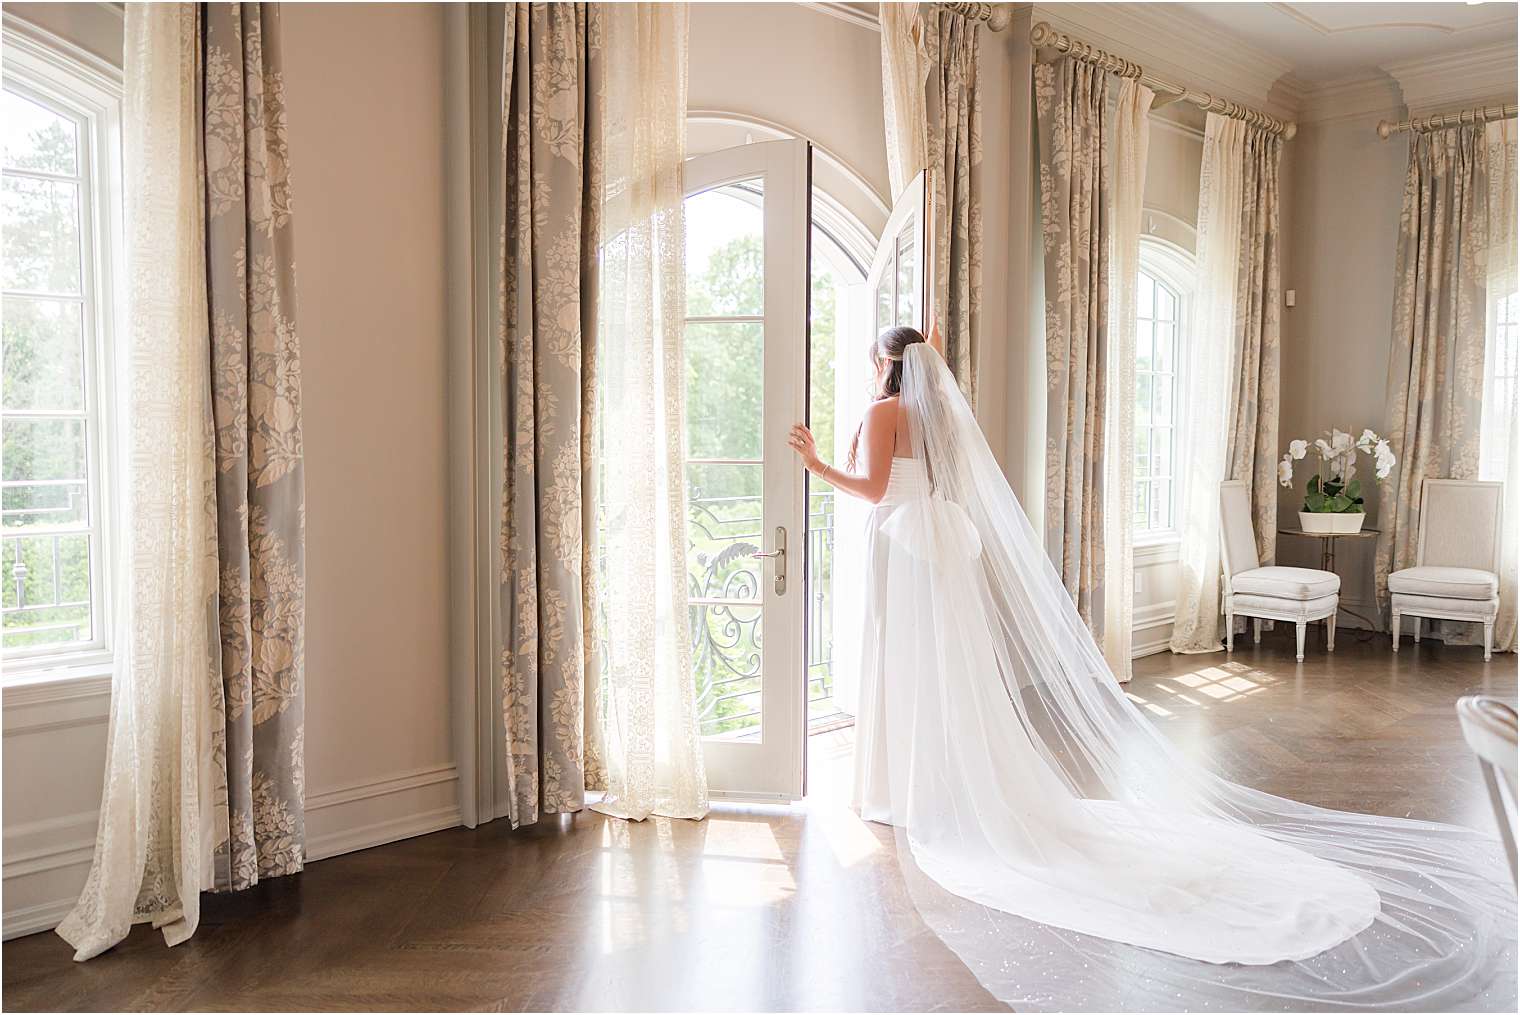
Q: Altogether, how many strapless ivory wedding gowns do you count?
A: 1